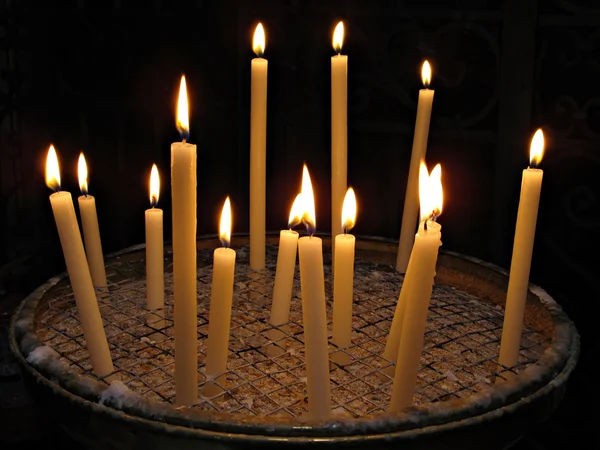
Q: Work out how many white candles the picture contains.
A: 14